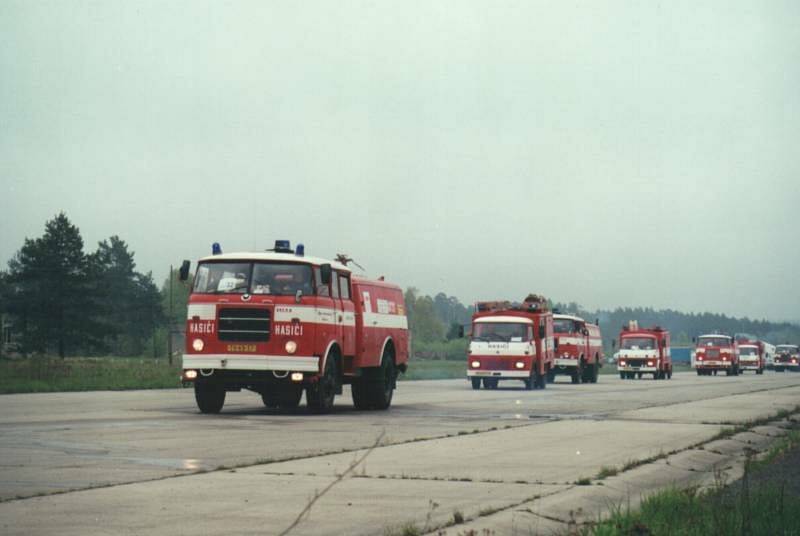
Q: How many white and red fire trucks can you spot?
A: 7